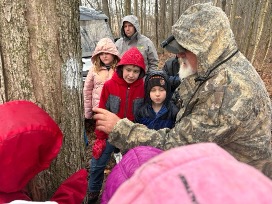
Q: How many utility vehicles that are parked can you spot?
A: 1